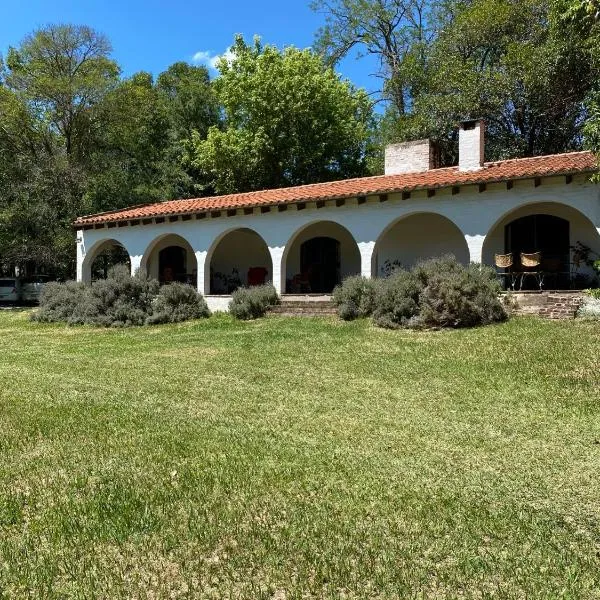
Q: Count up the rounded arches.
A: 6